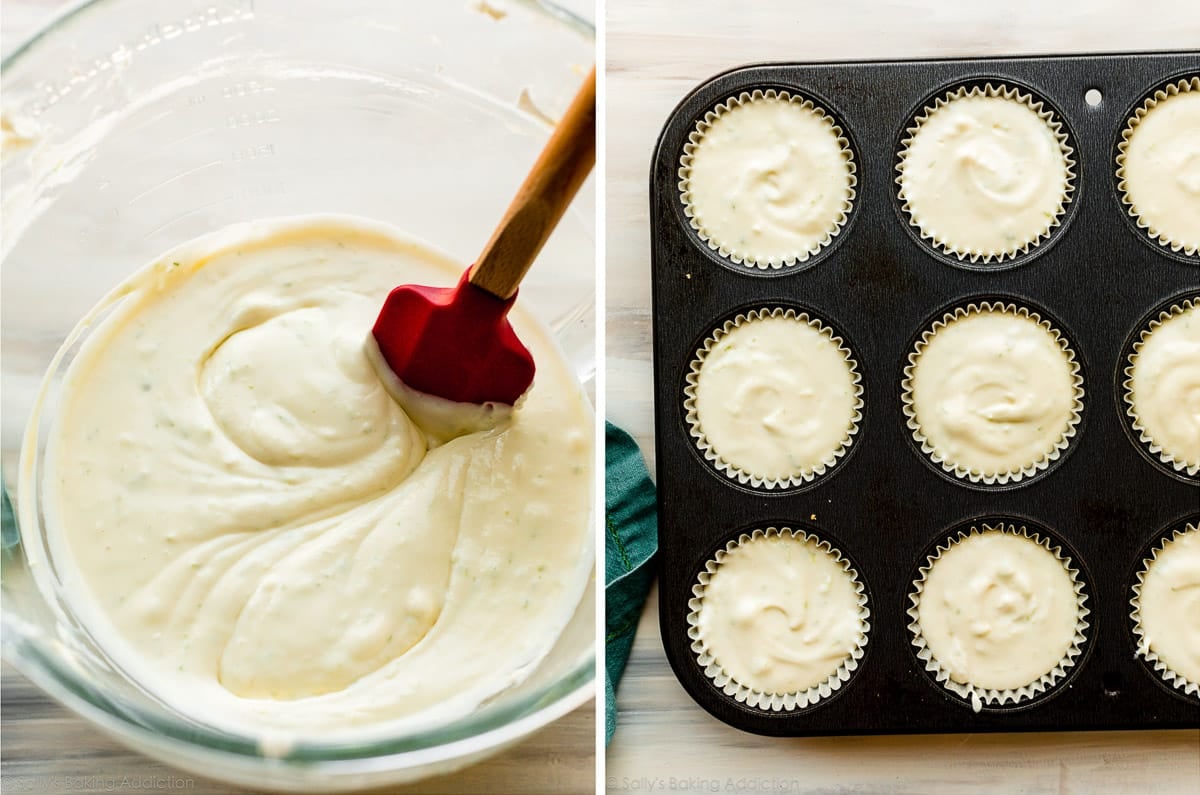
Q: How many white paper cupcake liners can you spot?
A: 9